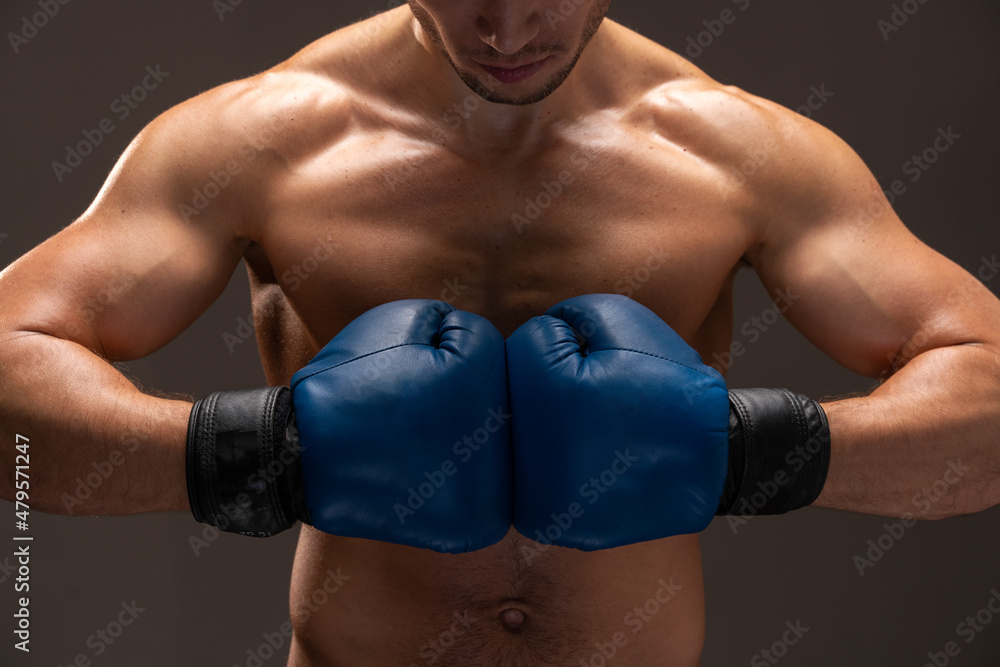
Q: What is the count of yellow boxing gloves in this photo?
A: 0